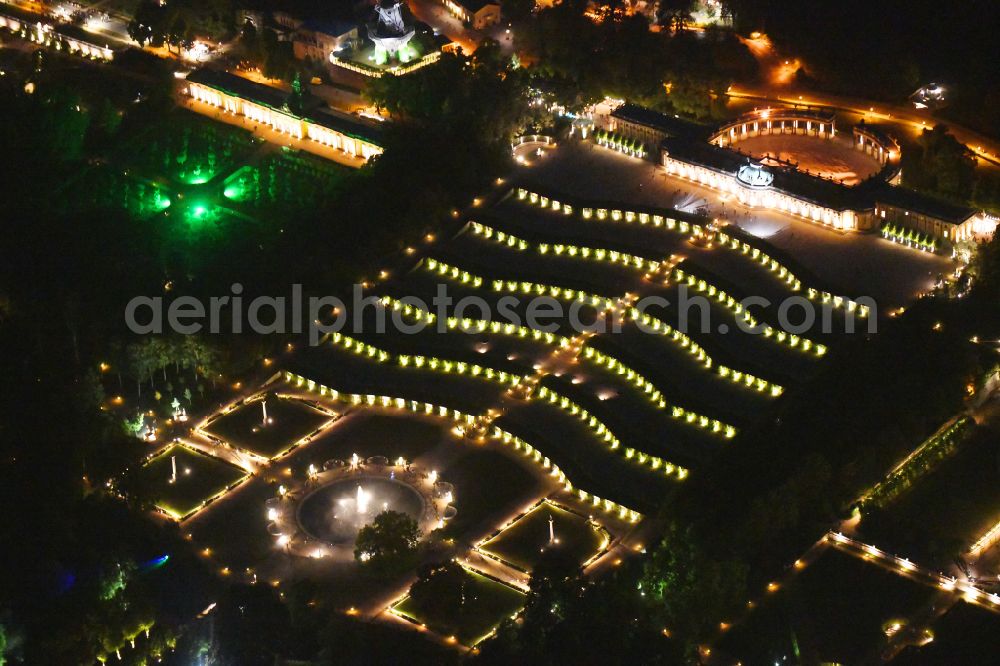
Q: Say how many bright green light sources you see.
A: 4